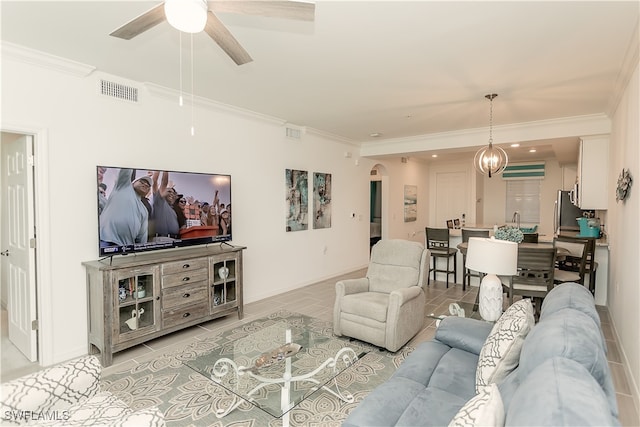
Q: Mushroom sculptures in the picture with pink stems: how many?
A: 0